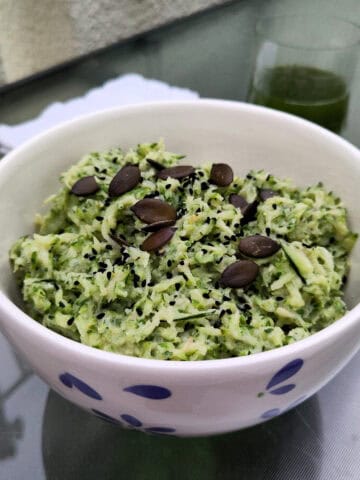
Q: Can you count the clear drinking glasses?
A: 1